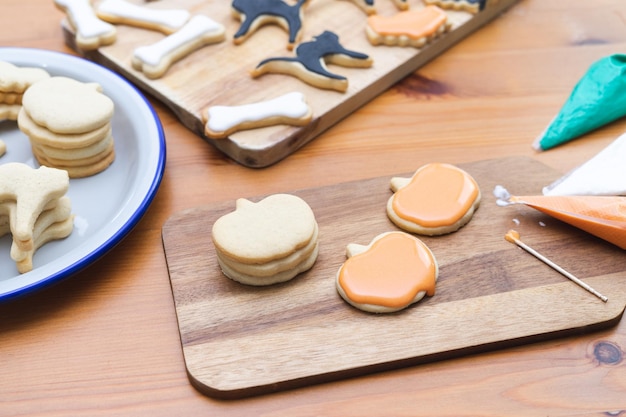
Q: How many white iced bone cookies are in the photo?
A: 4